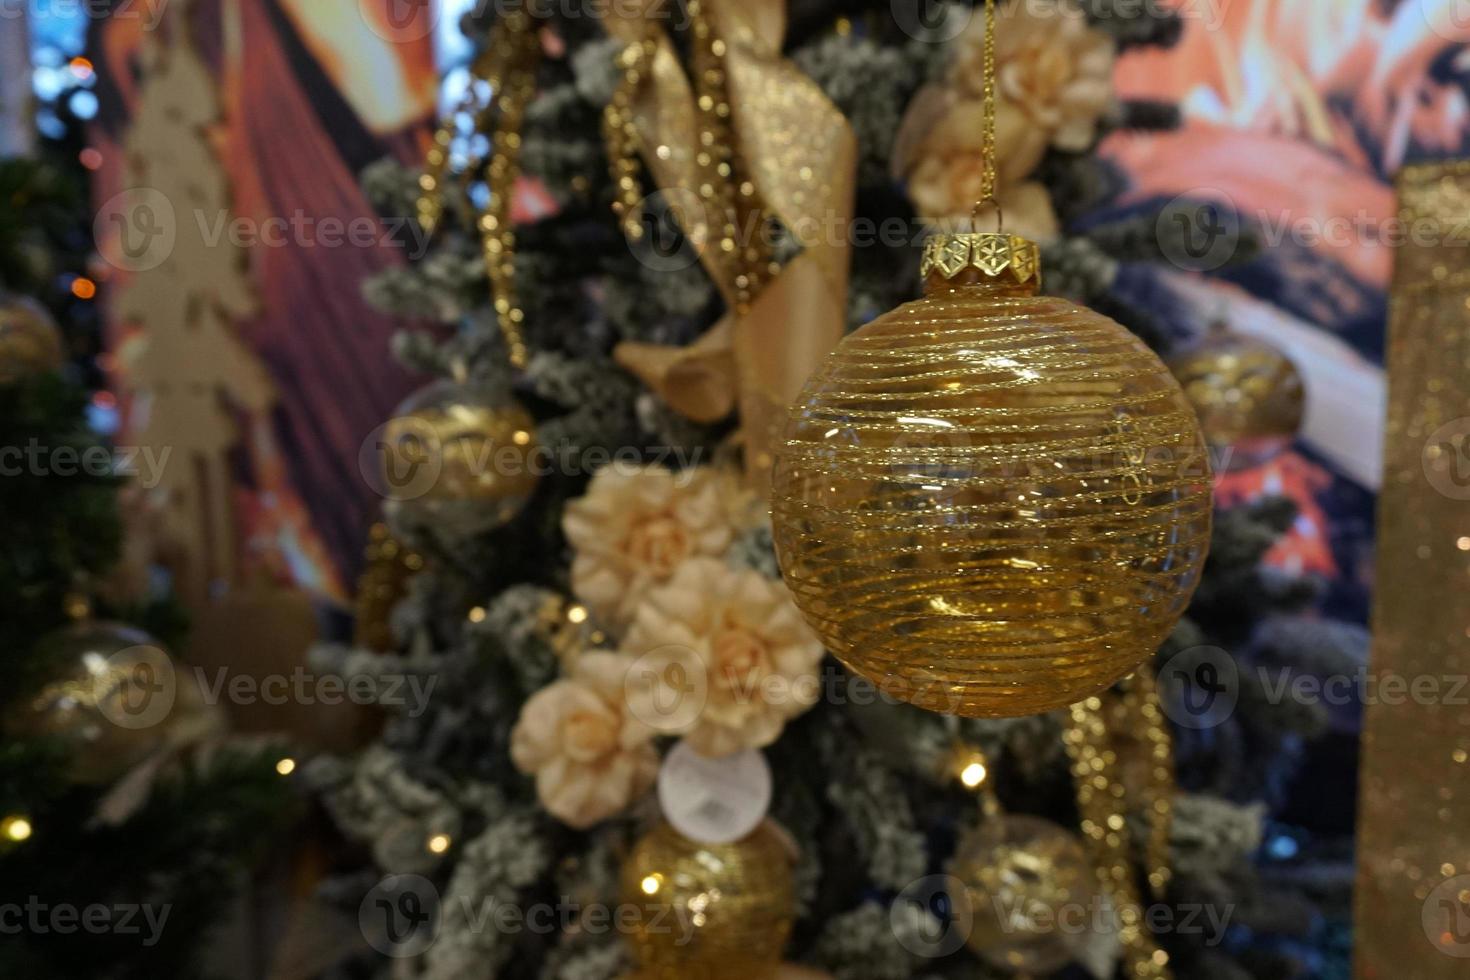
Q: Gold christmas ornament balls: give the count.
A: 7